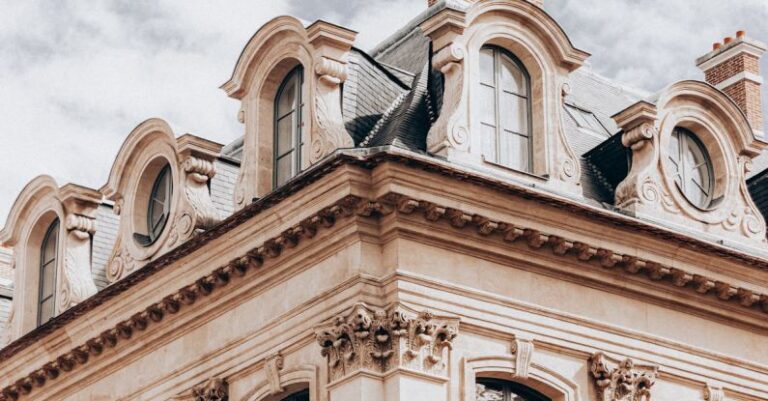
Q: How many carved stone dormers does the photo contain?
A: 5